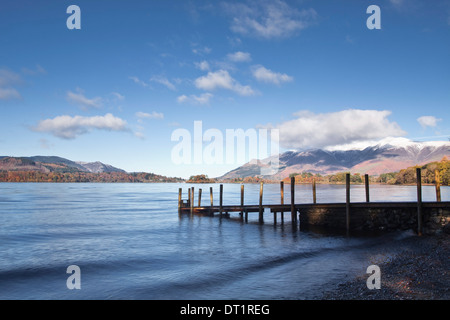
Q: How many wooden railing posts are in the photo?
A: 15